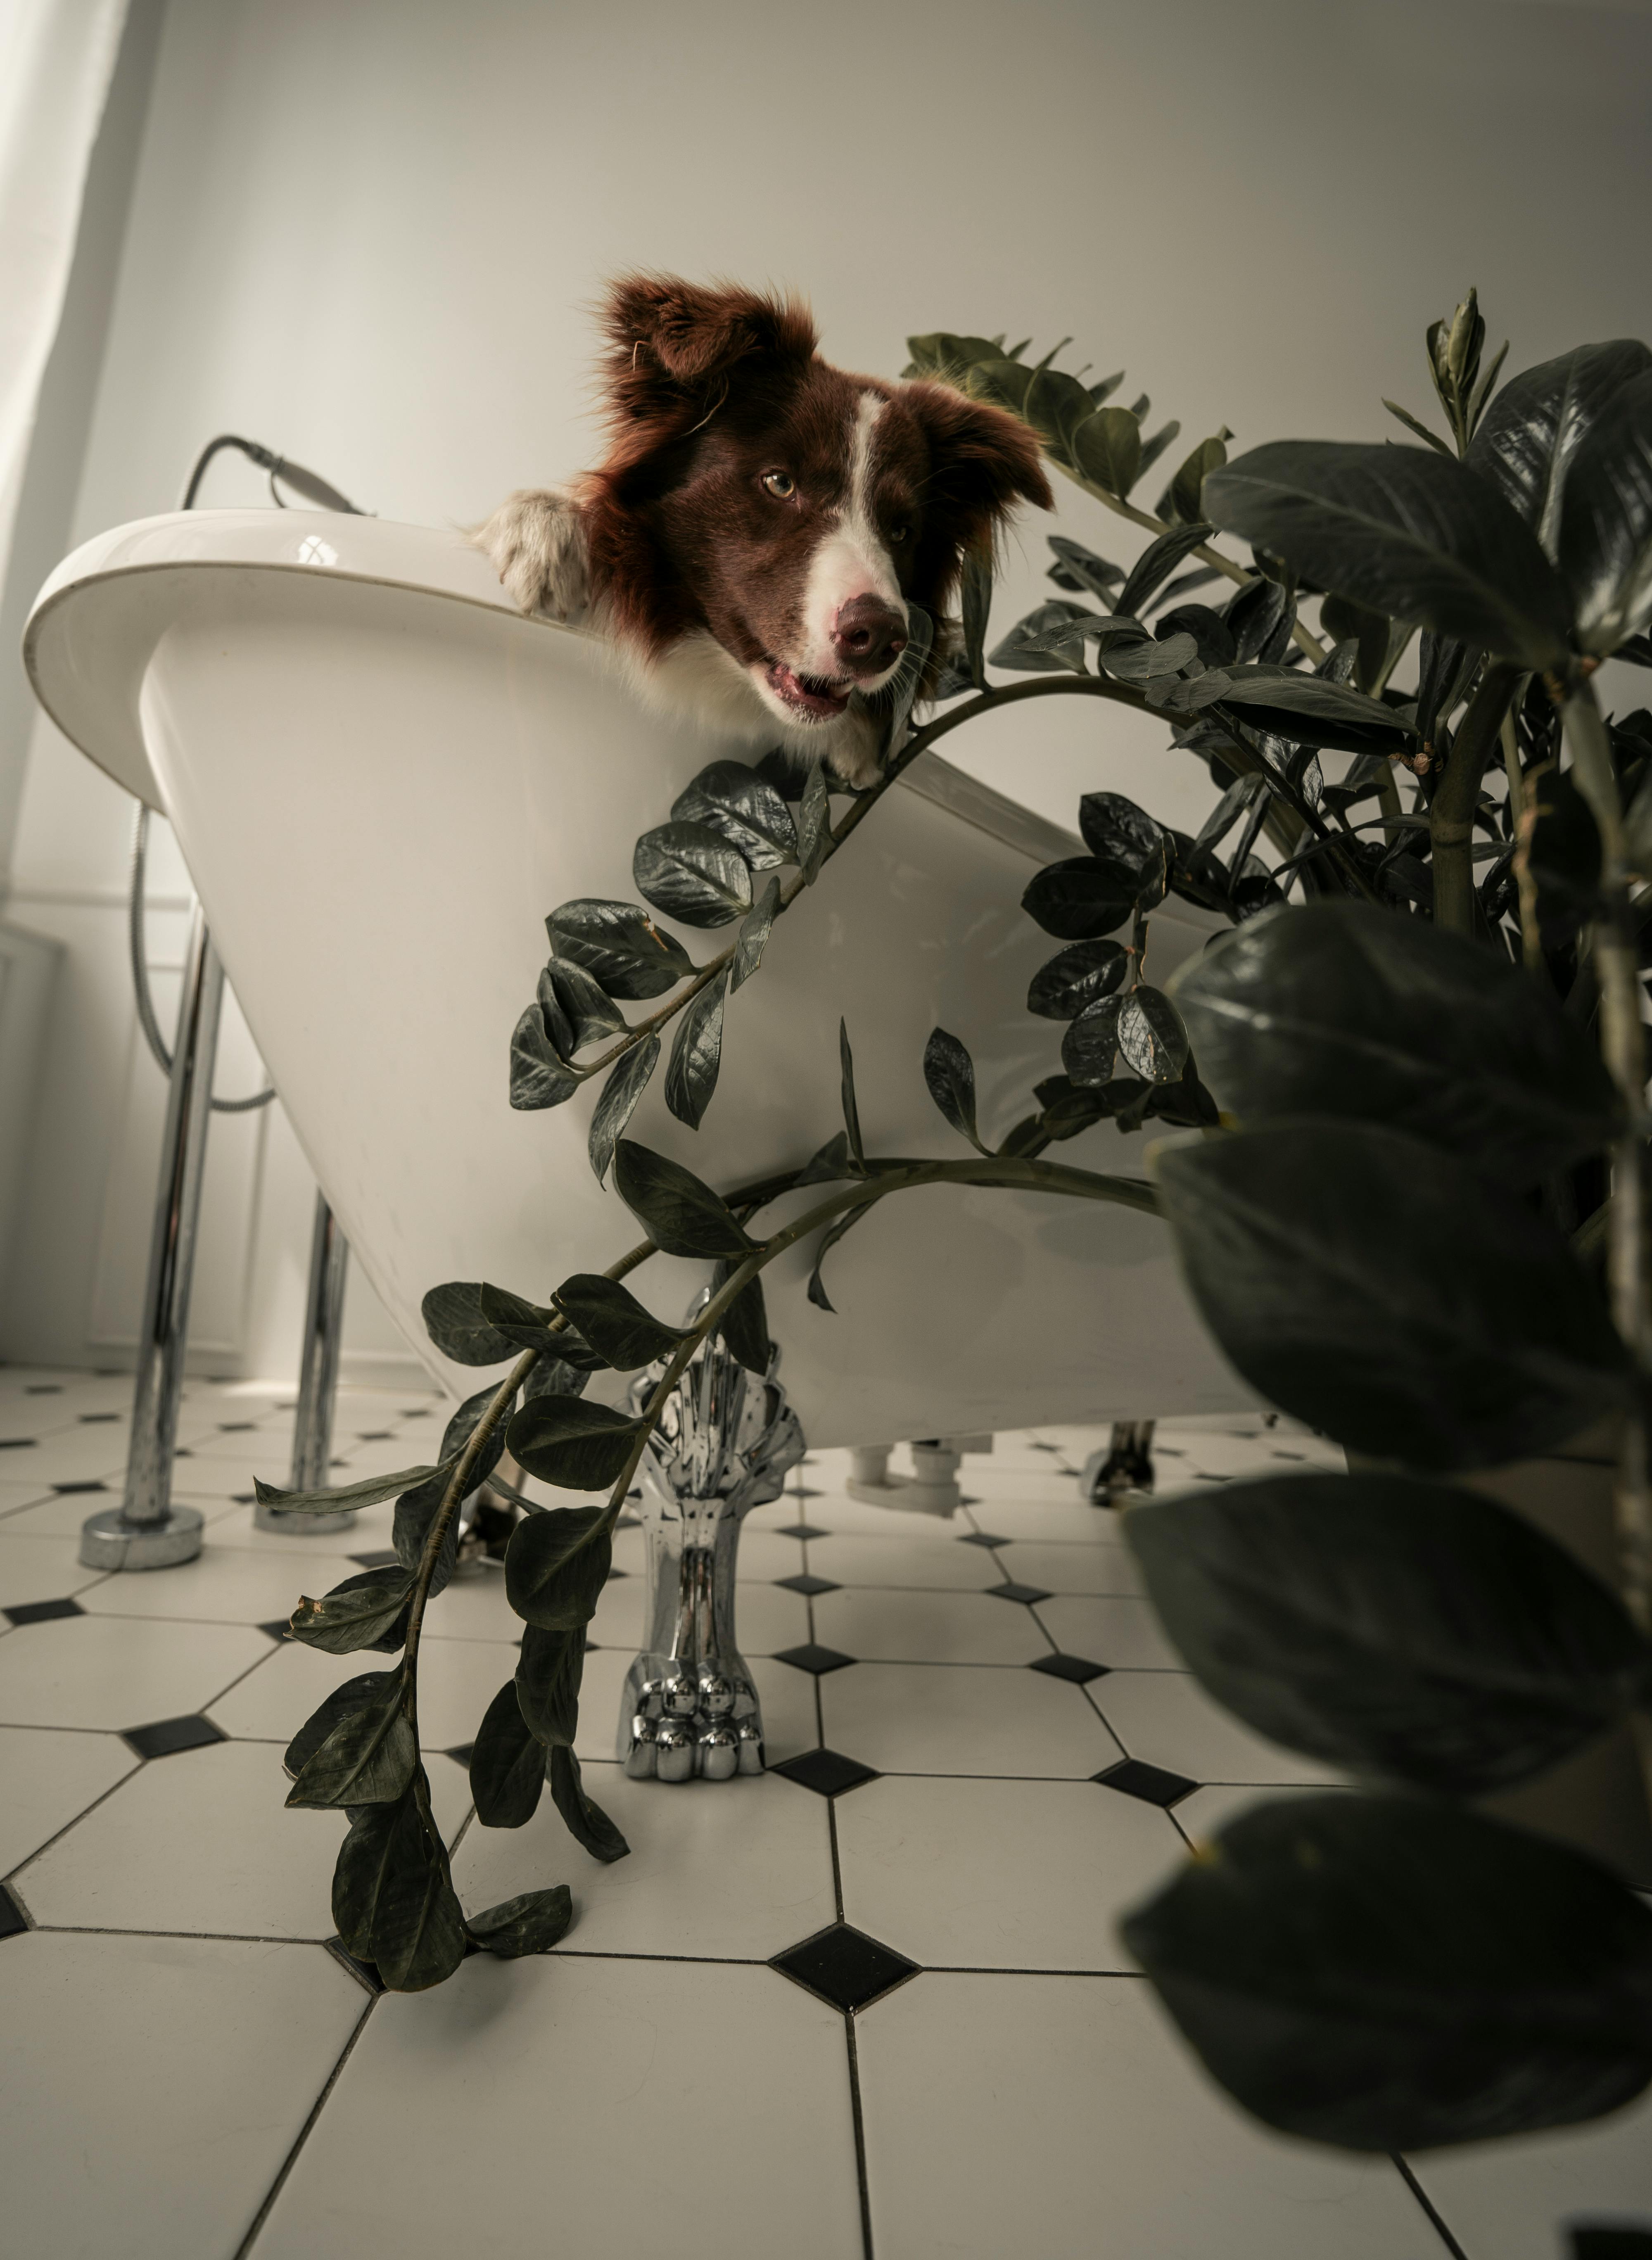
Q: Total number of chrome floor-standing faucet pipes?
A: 2